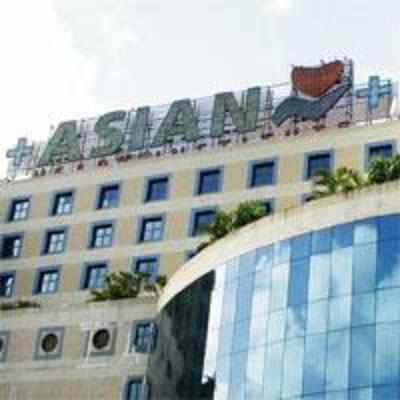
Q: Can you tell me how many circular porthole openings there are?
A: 3